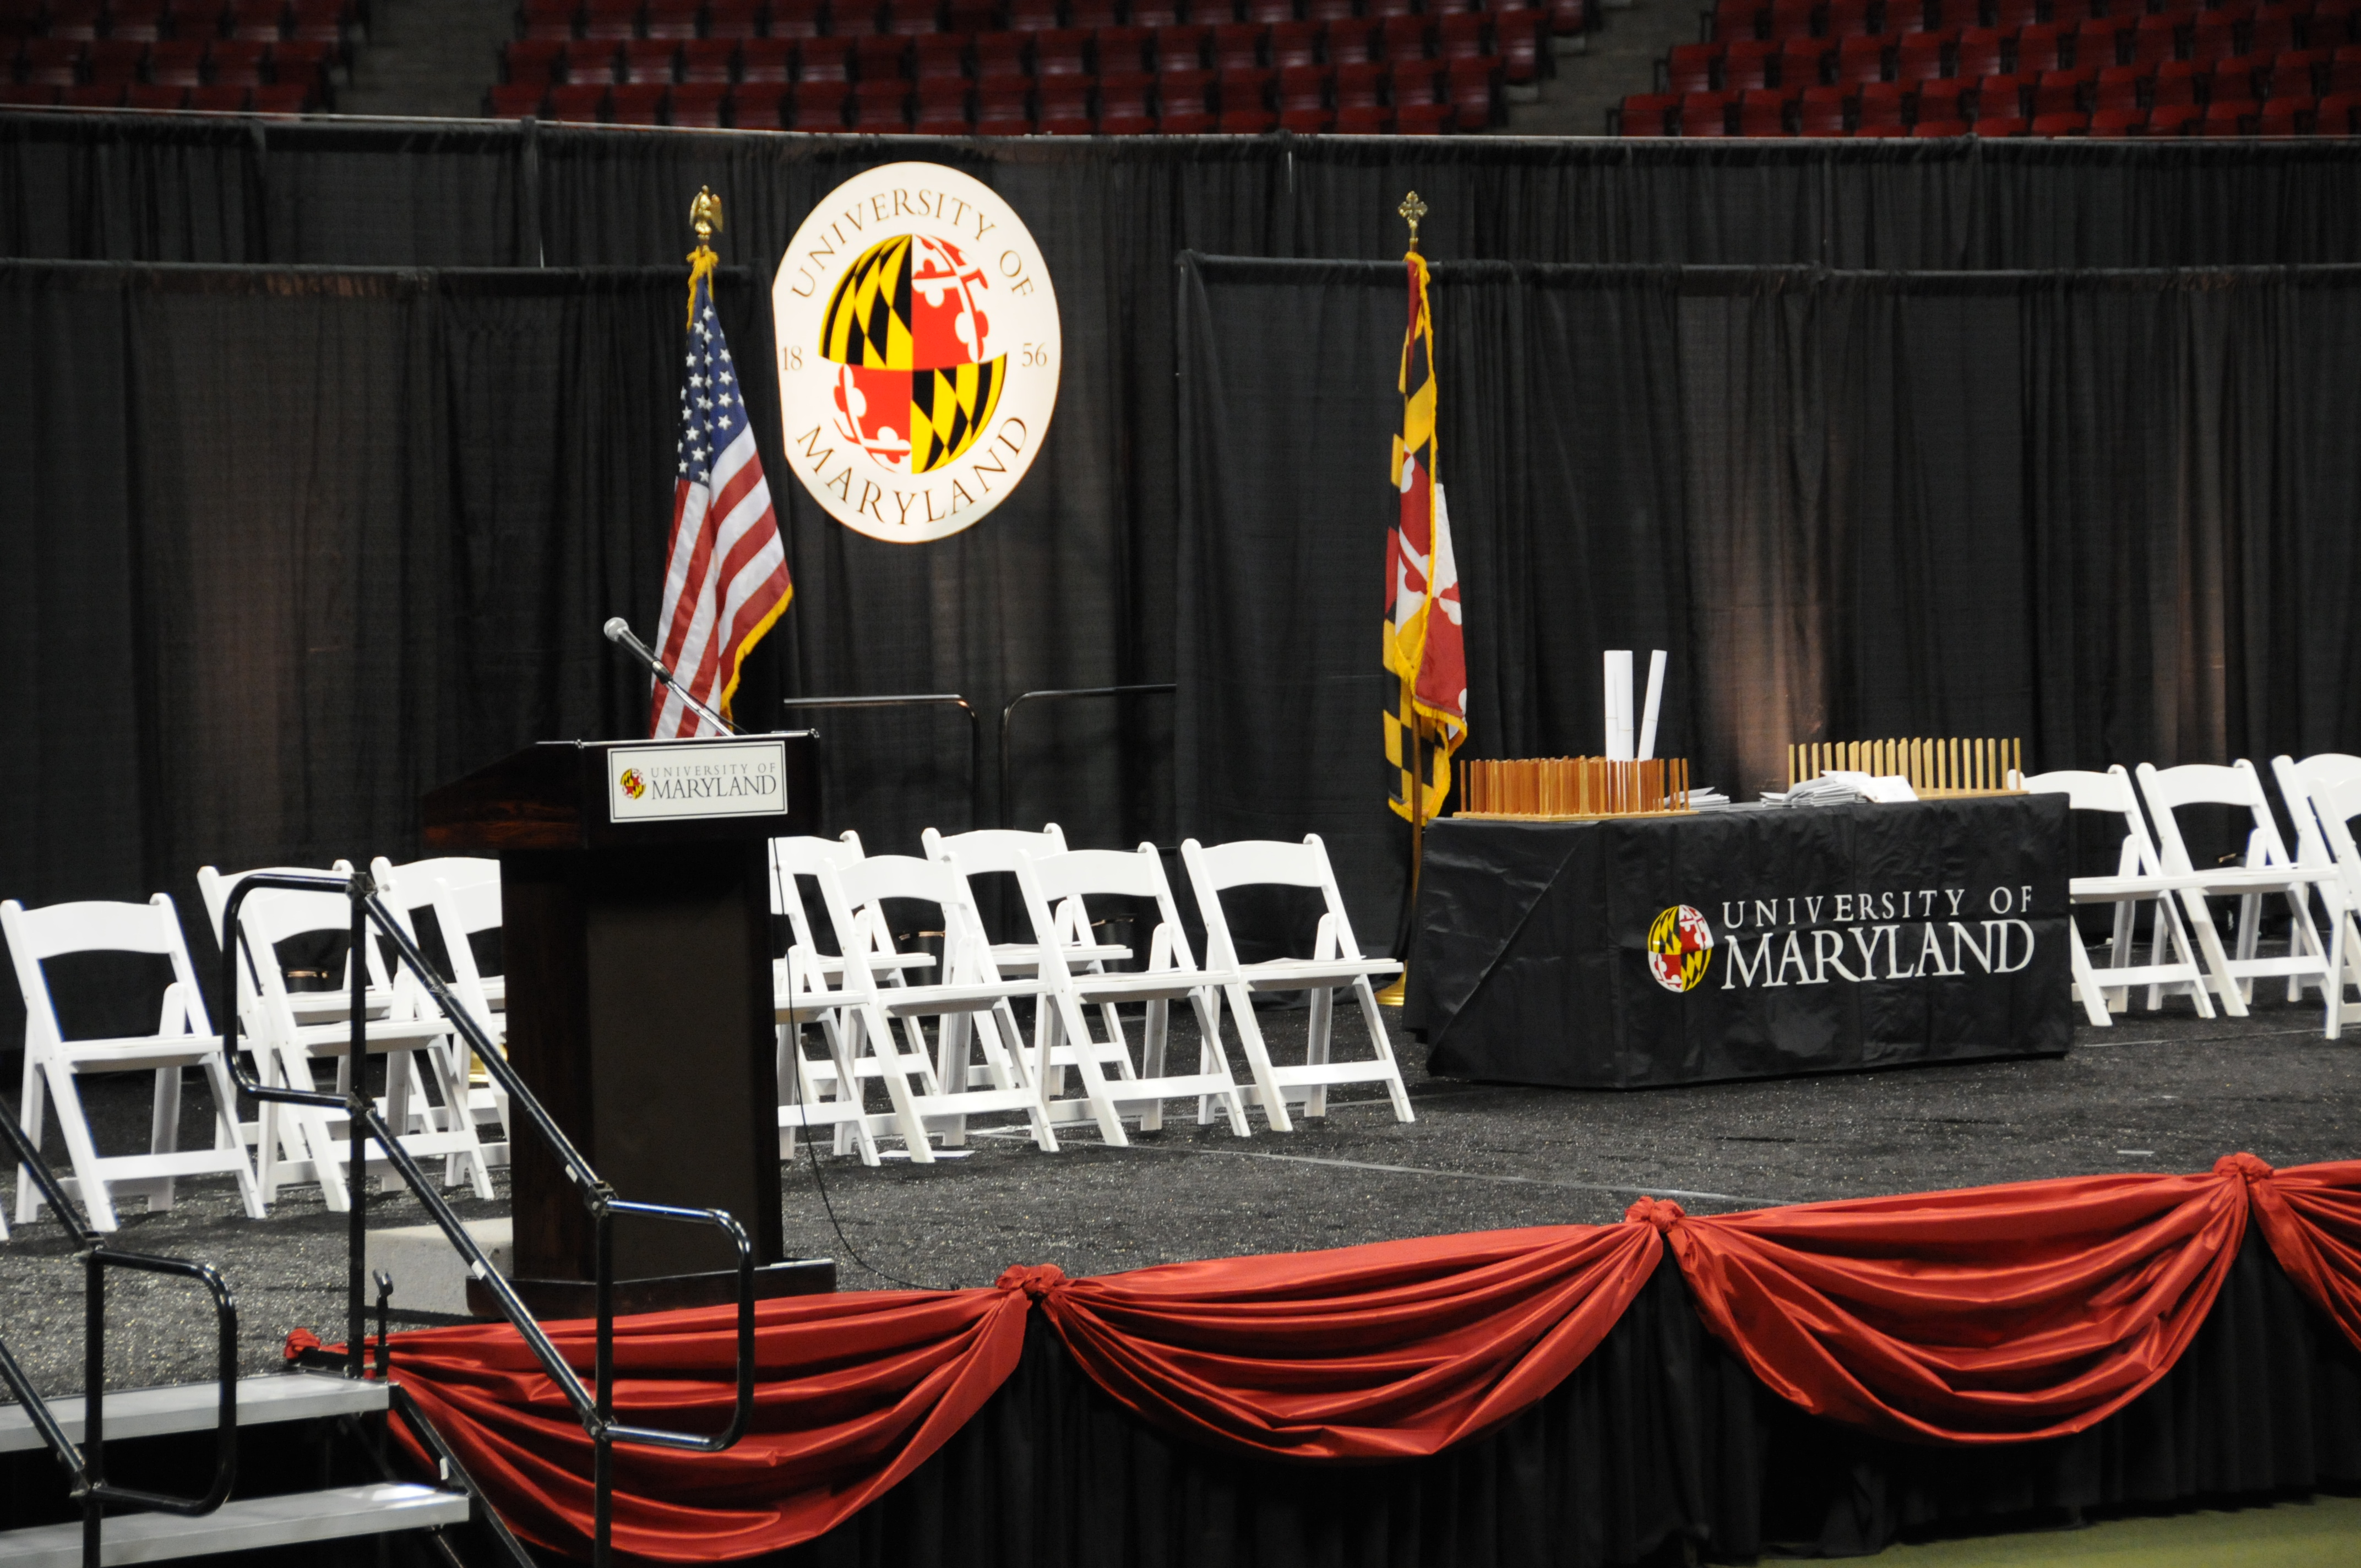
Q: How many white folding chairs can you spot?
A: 15